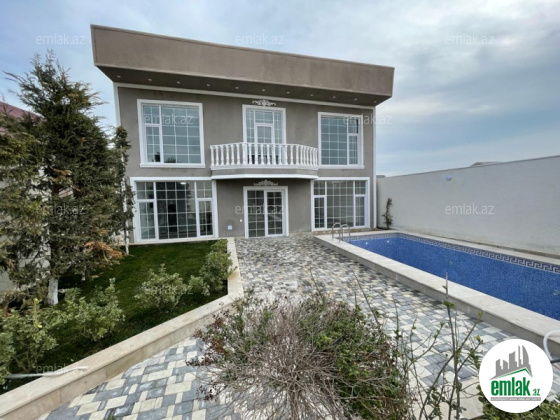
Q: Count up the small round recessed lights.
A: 11